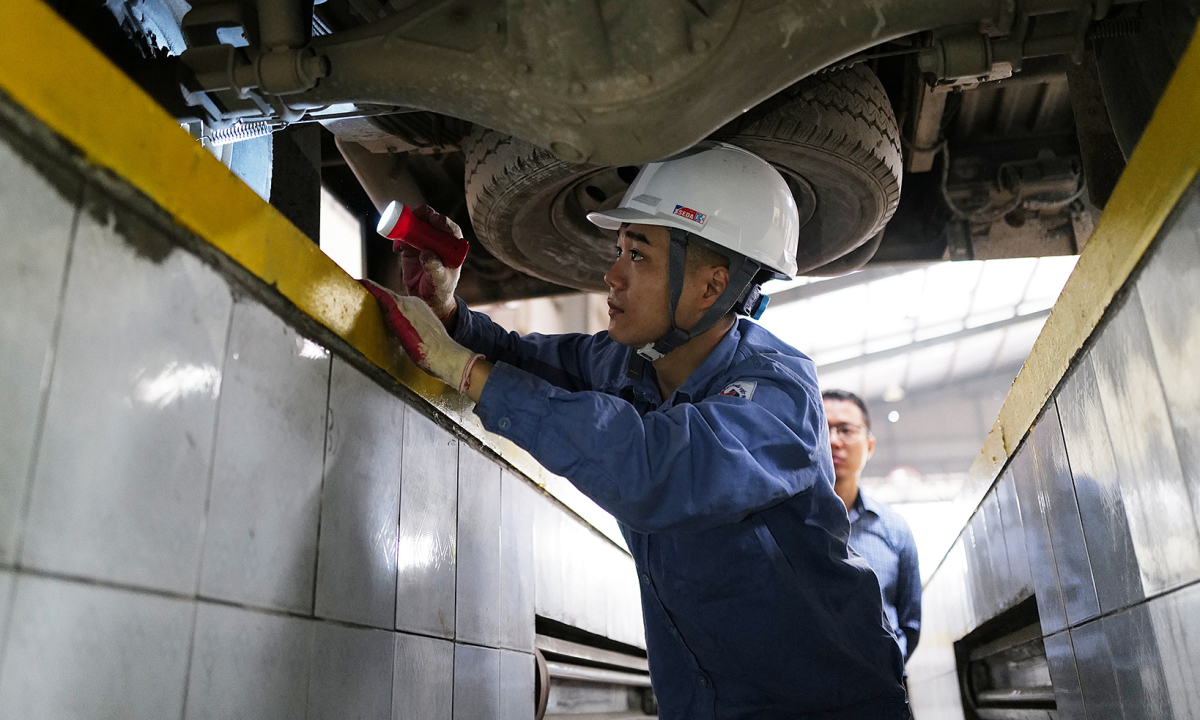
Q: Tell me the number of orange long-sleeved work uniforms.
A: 0